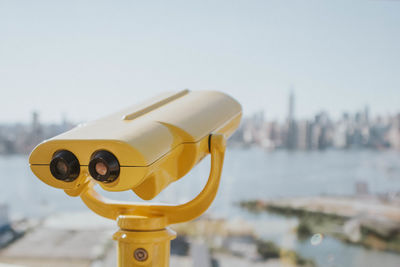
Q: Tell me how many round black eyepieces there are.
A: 2